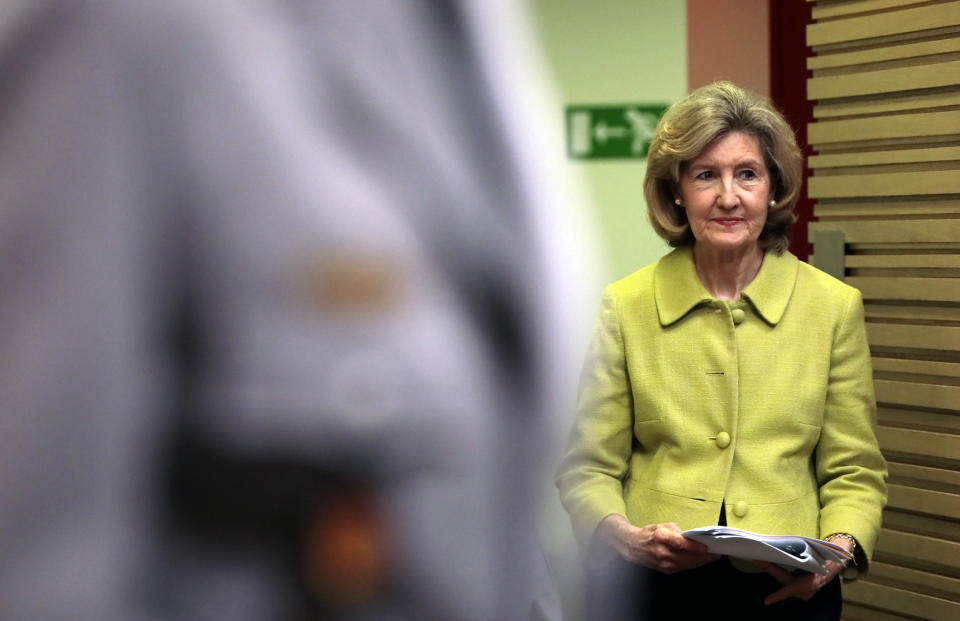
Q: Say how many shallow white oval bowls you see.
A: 0